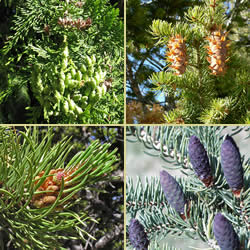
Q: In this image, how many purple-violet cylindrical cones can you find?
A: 5